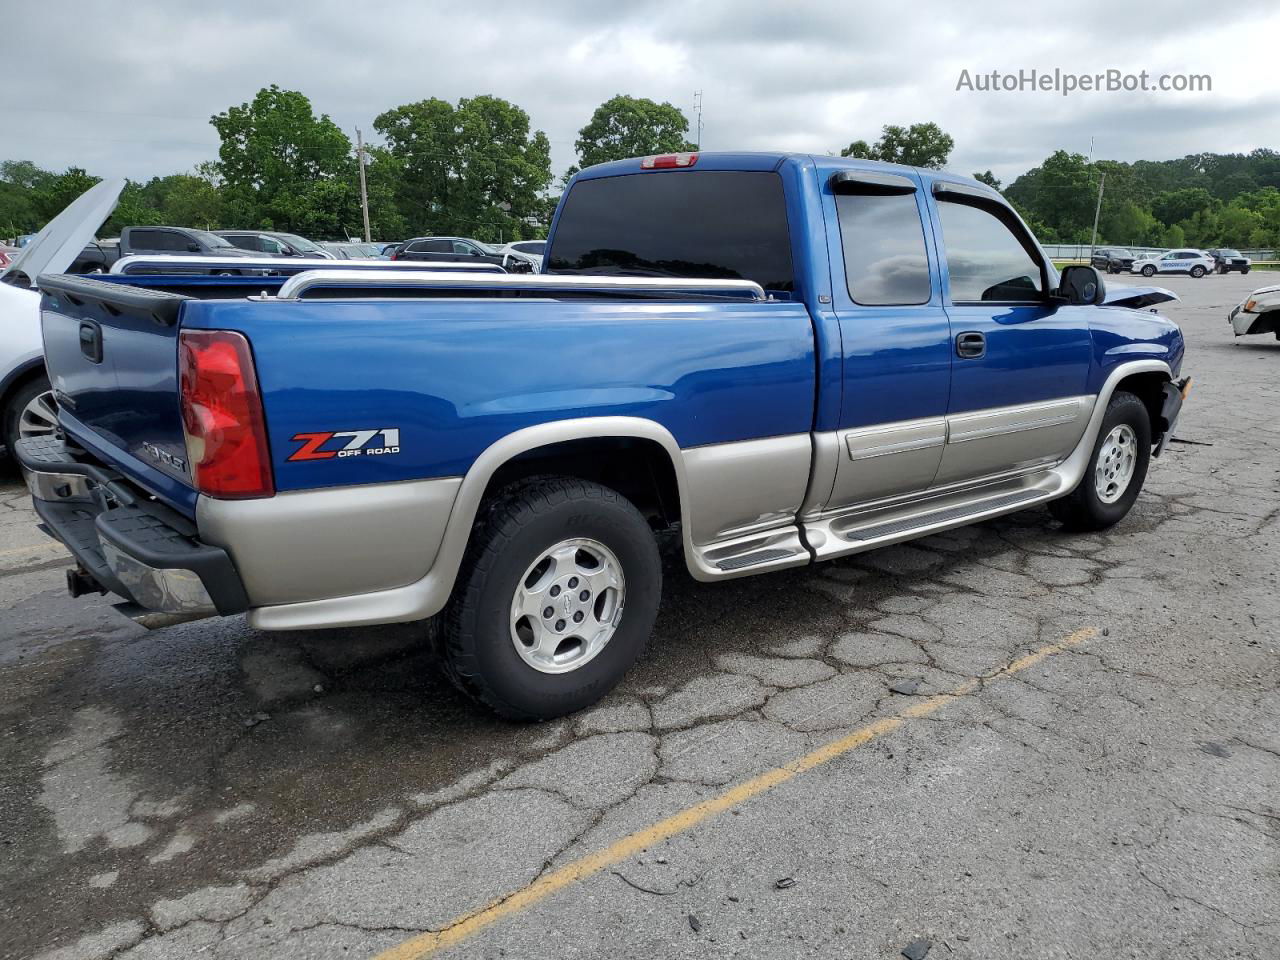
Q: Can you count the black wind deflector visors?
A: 2